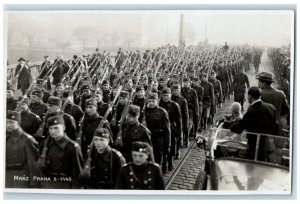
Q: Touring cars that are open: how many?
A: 1